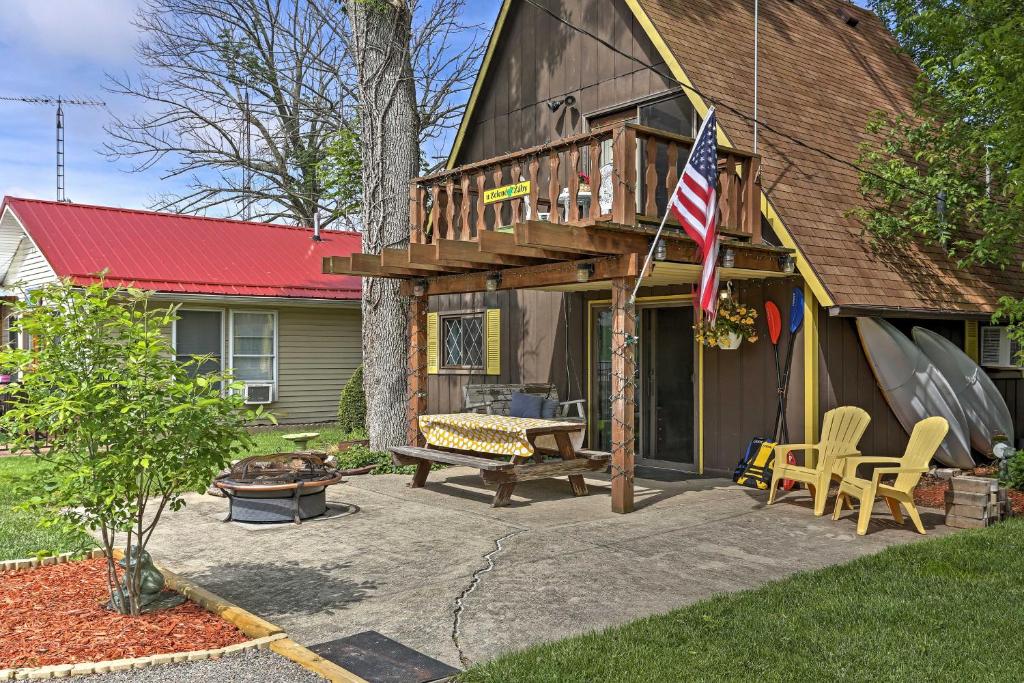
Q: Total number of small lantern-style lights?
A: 6